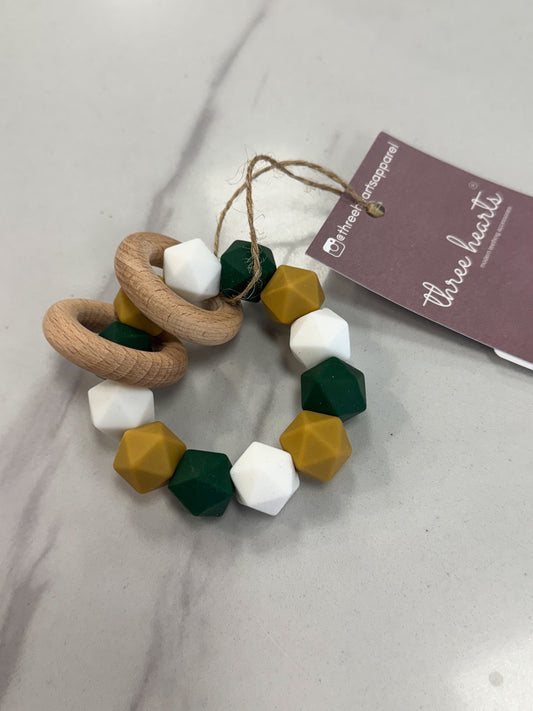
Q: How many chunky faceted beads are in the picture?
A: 12